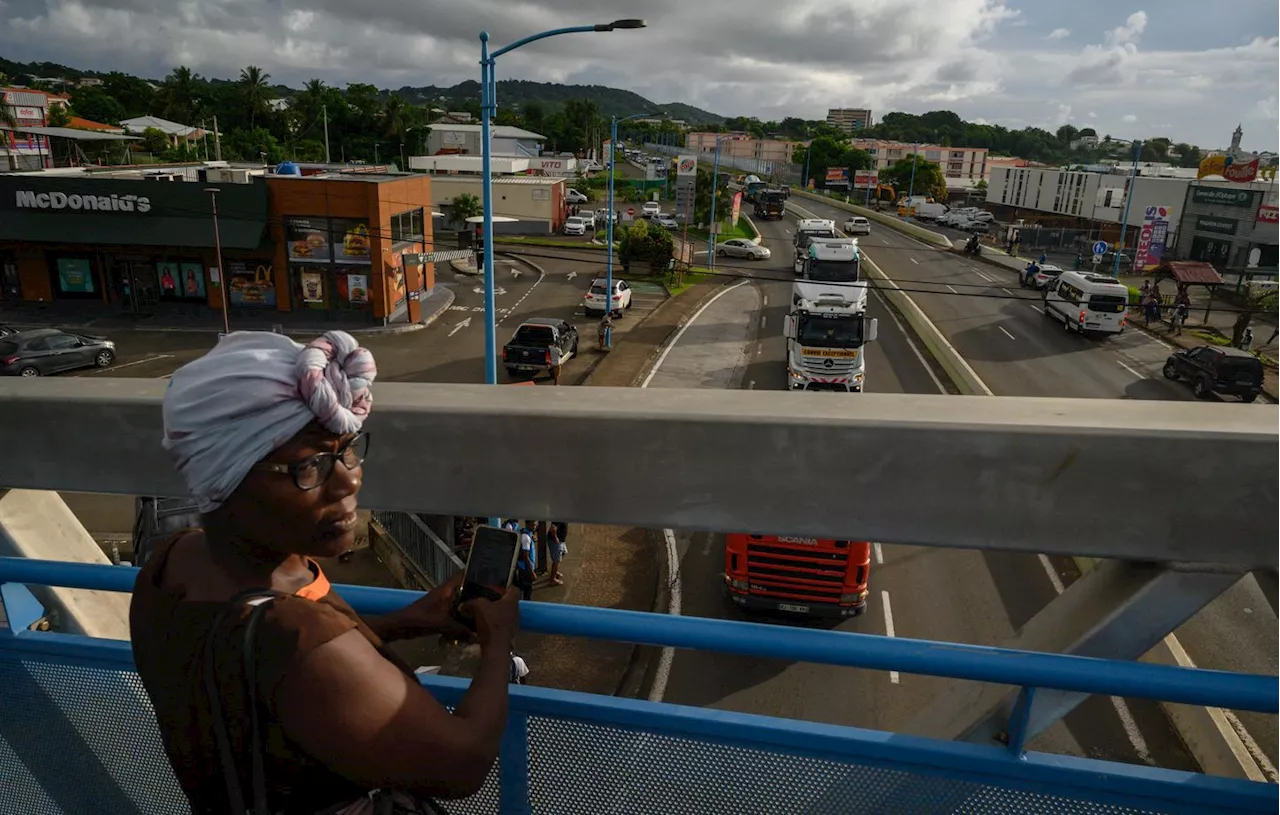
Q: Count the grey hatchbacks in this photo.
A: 1